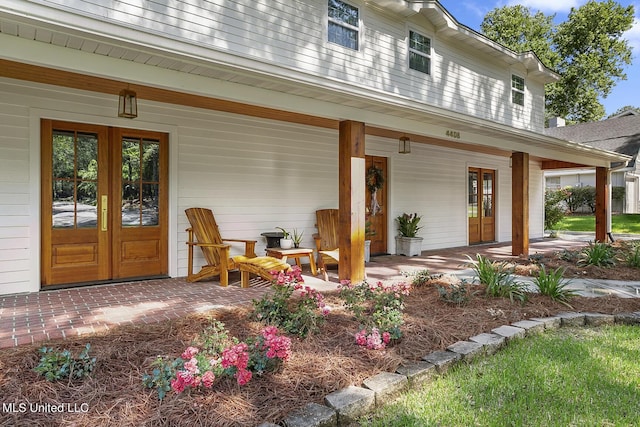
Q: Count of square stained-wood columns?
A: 3